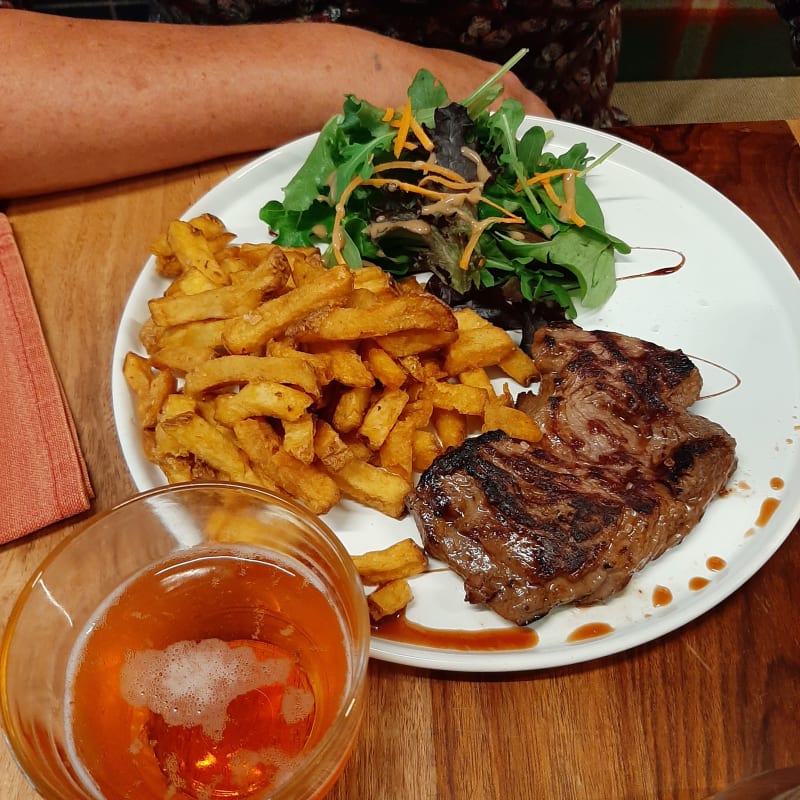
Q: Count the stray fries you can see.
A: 2